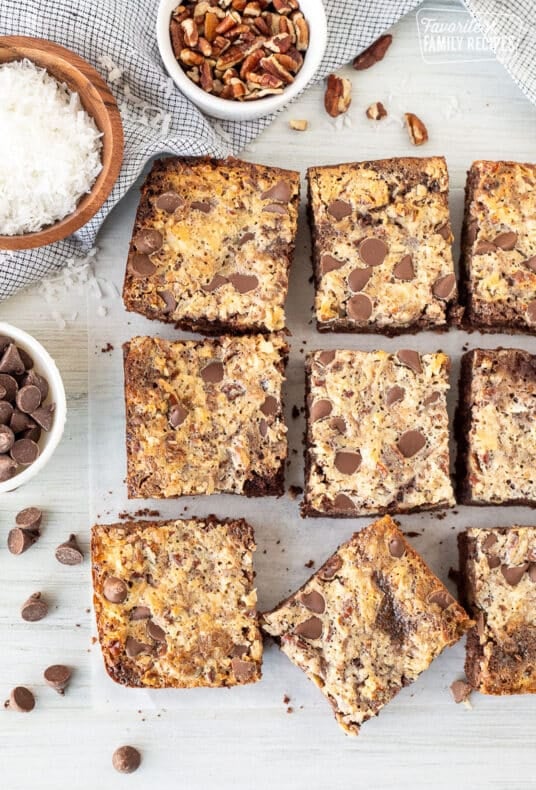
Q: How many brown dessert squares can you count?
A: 9